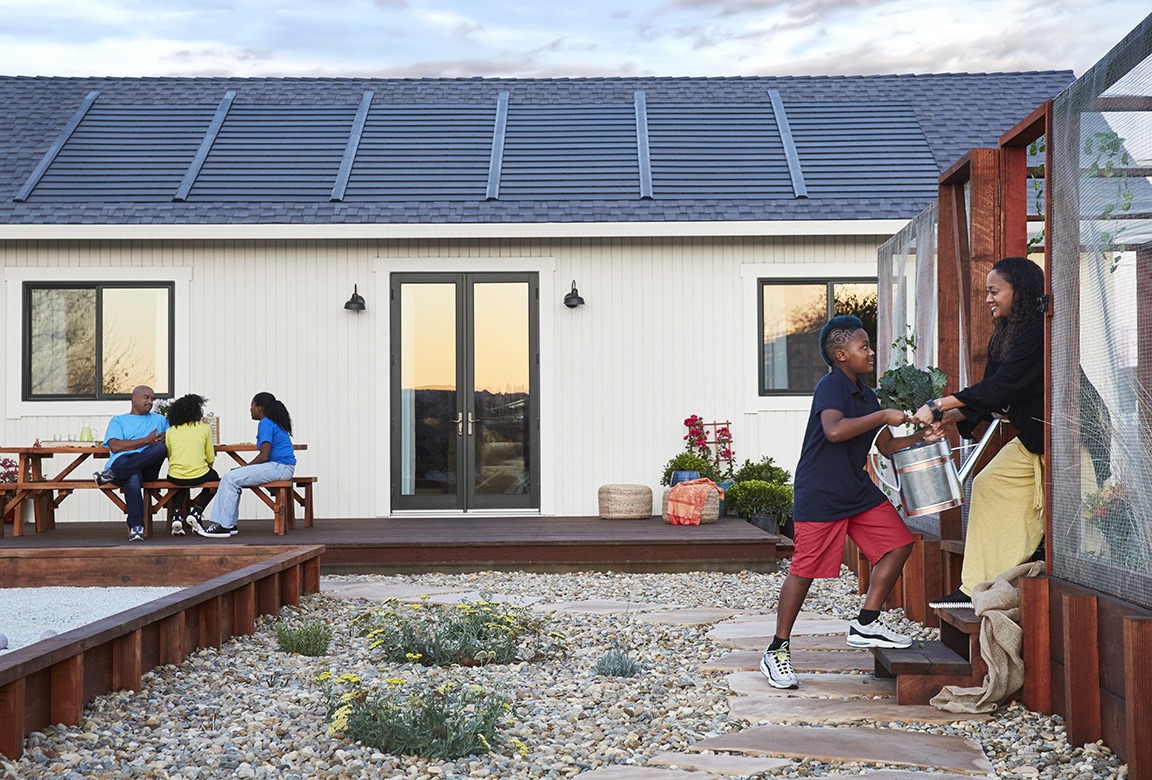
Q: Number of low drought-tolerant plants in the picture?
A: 4